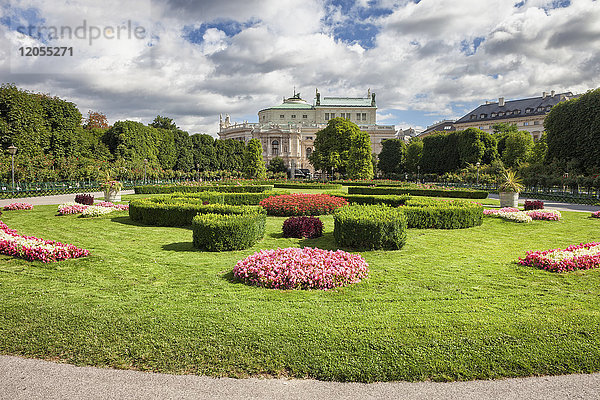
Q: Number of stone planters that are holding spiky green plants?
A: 2